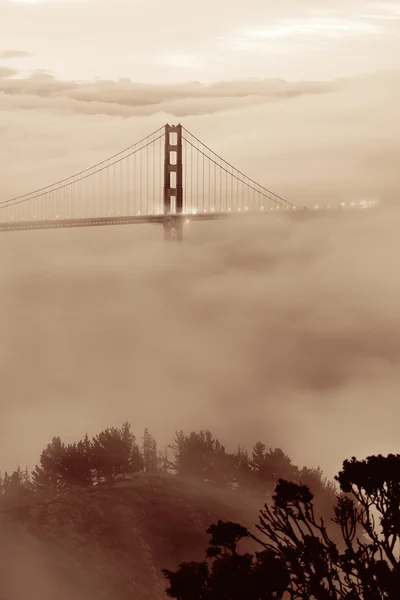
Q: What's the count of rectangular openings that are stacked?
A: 4